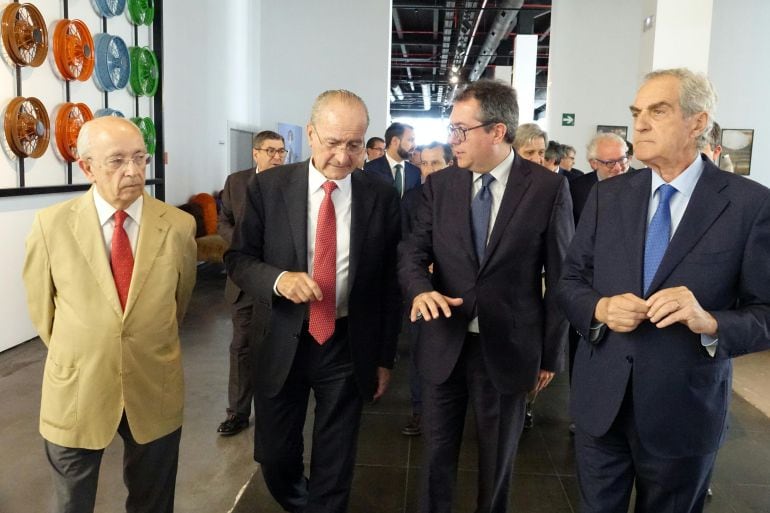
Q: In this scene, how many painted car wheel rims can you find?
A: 10